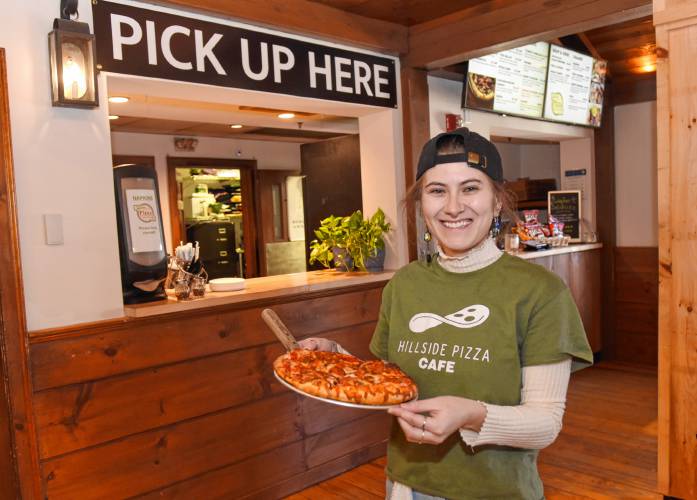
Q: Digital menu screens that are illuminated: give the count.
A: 2